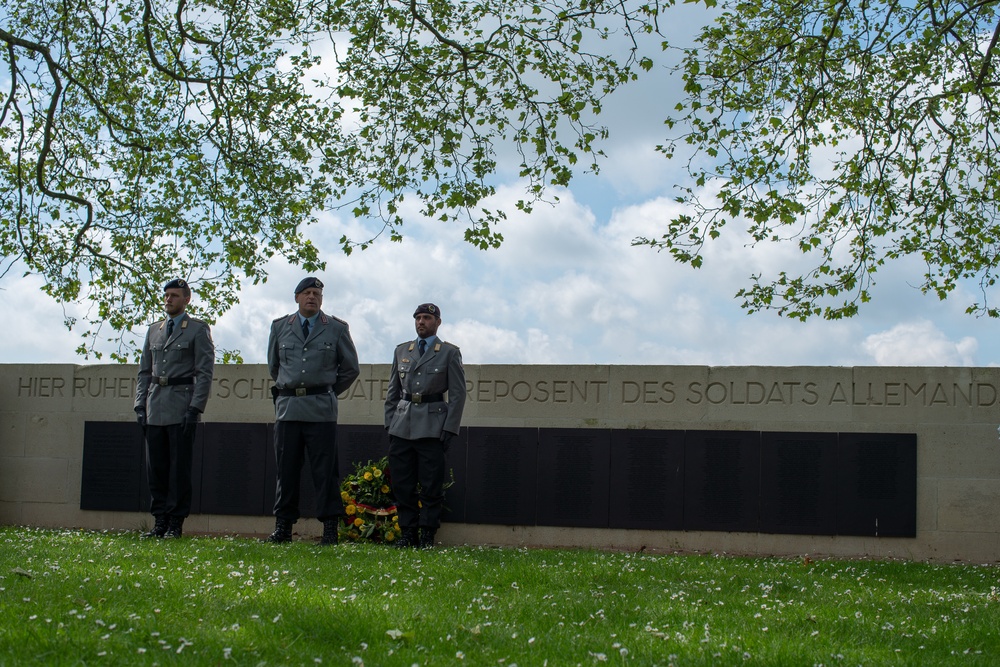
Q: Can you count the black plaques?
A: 12